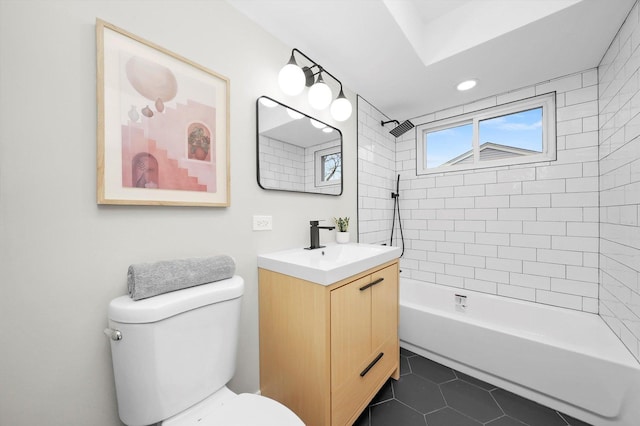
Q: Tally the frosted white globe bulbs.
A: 3